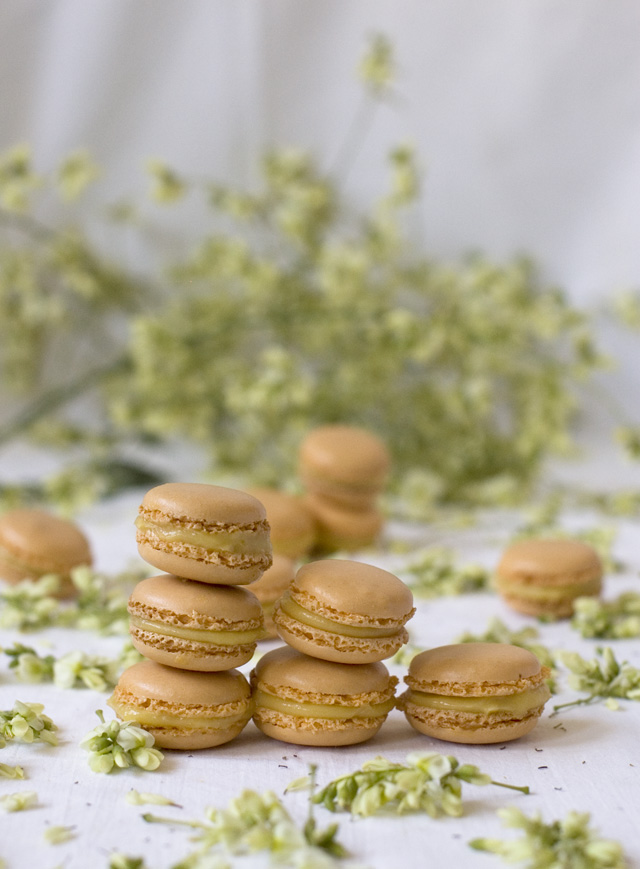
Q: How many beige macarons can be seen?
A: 12